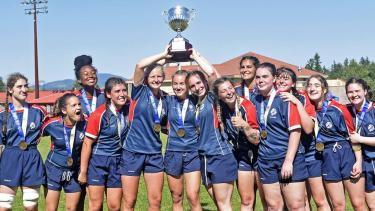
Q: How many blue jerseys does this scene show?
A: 13